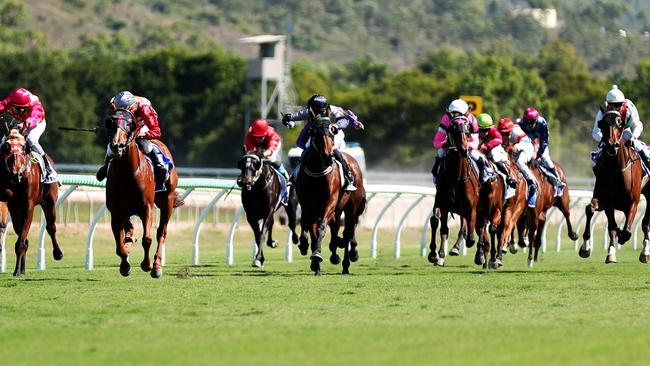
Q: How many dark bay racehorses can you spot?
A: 1